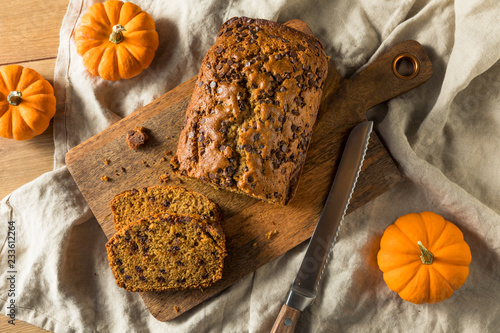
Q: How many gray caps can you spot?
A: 0